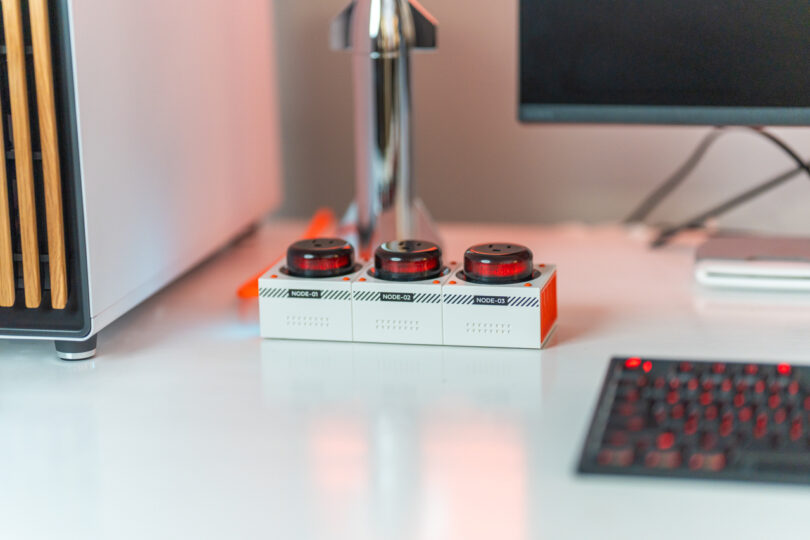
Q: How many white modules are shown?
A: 3